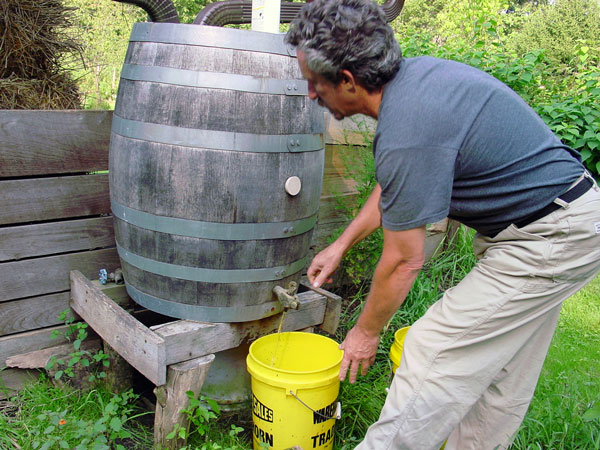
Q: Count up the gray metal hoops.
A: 6